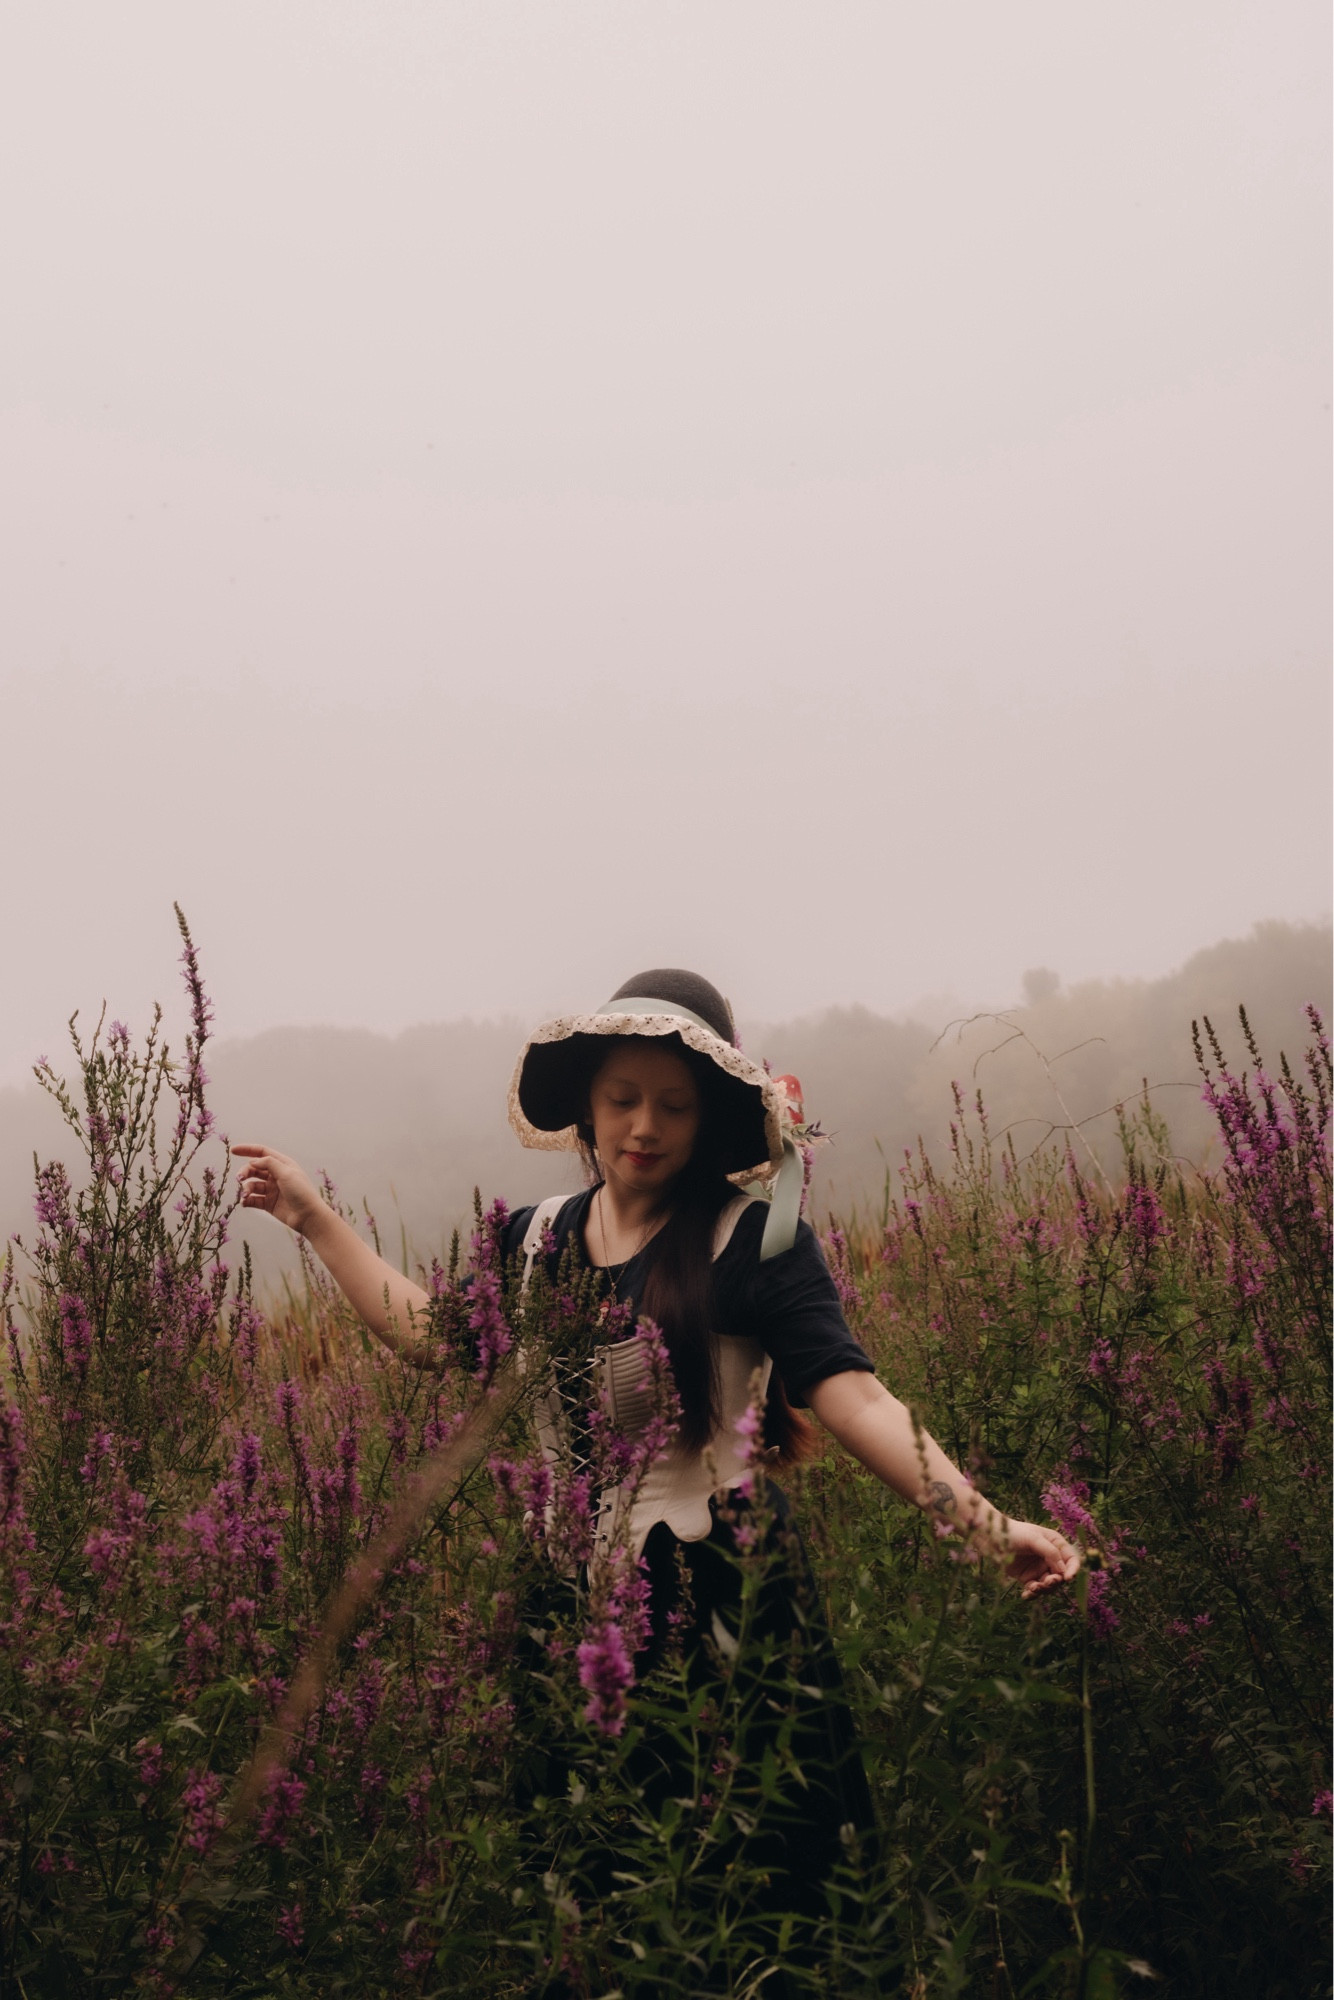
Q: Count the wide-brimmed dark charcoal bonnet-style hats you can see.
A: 1